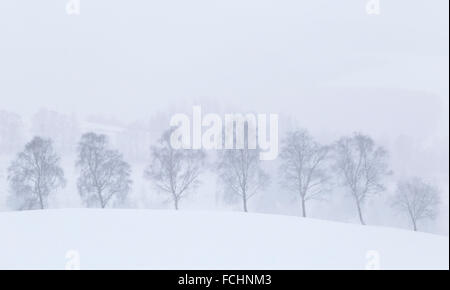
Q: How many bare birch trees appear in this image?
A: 7